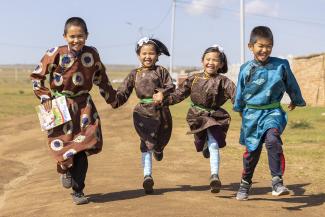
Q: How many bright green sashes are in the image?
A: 4